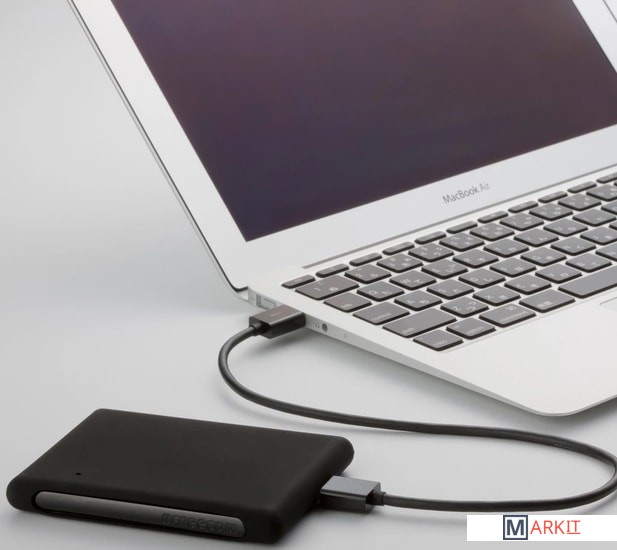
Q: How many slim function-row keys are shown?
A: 11